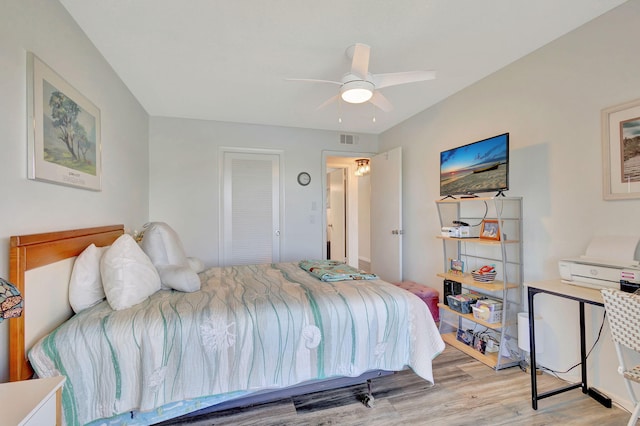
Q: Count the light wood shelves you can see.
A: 5